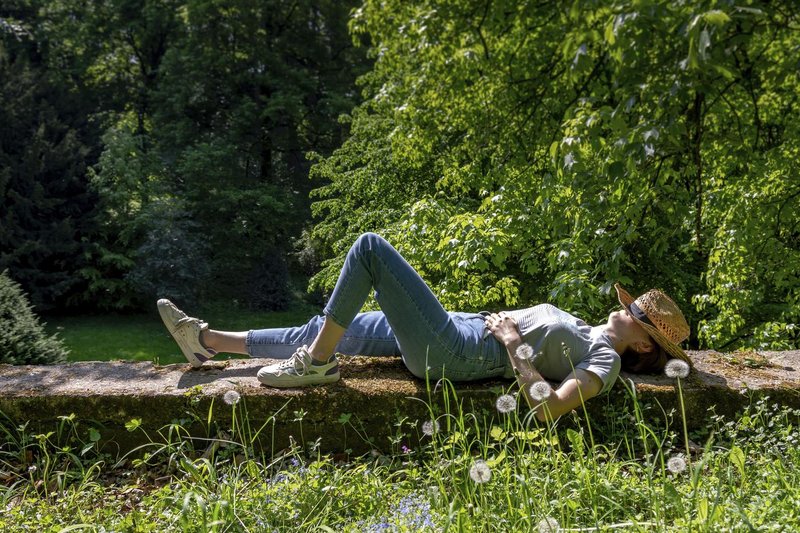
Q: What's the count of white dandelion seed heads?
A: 9